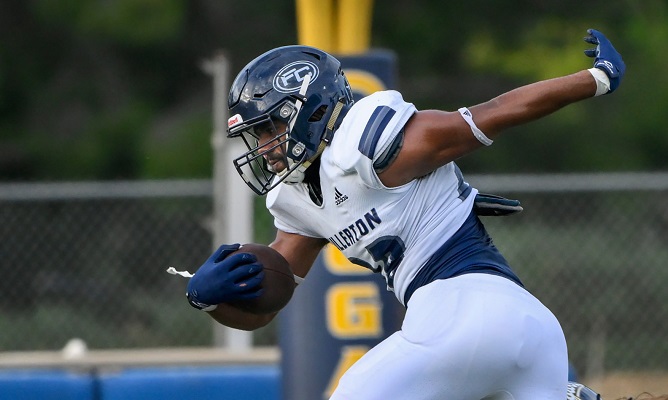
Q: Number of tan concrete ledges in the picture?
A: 1